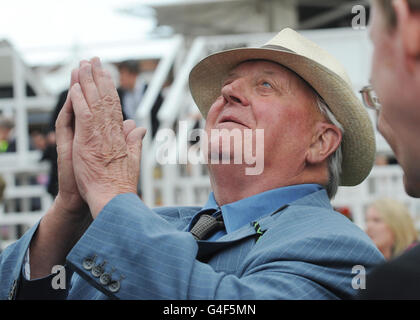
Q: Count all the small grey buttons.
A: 4